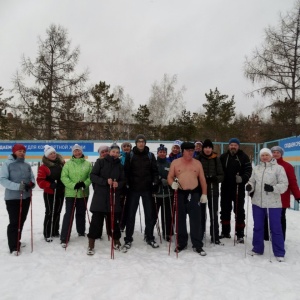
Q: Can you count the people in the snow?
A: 15